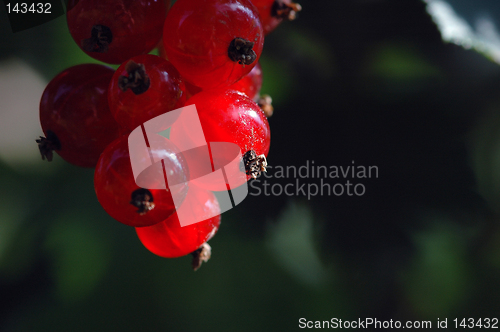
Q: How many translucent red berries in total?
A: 9